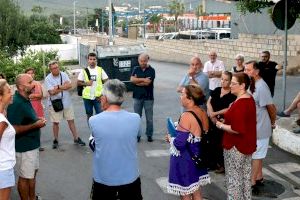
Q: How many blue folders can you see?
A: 1